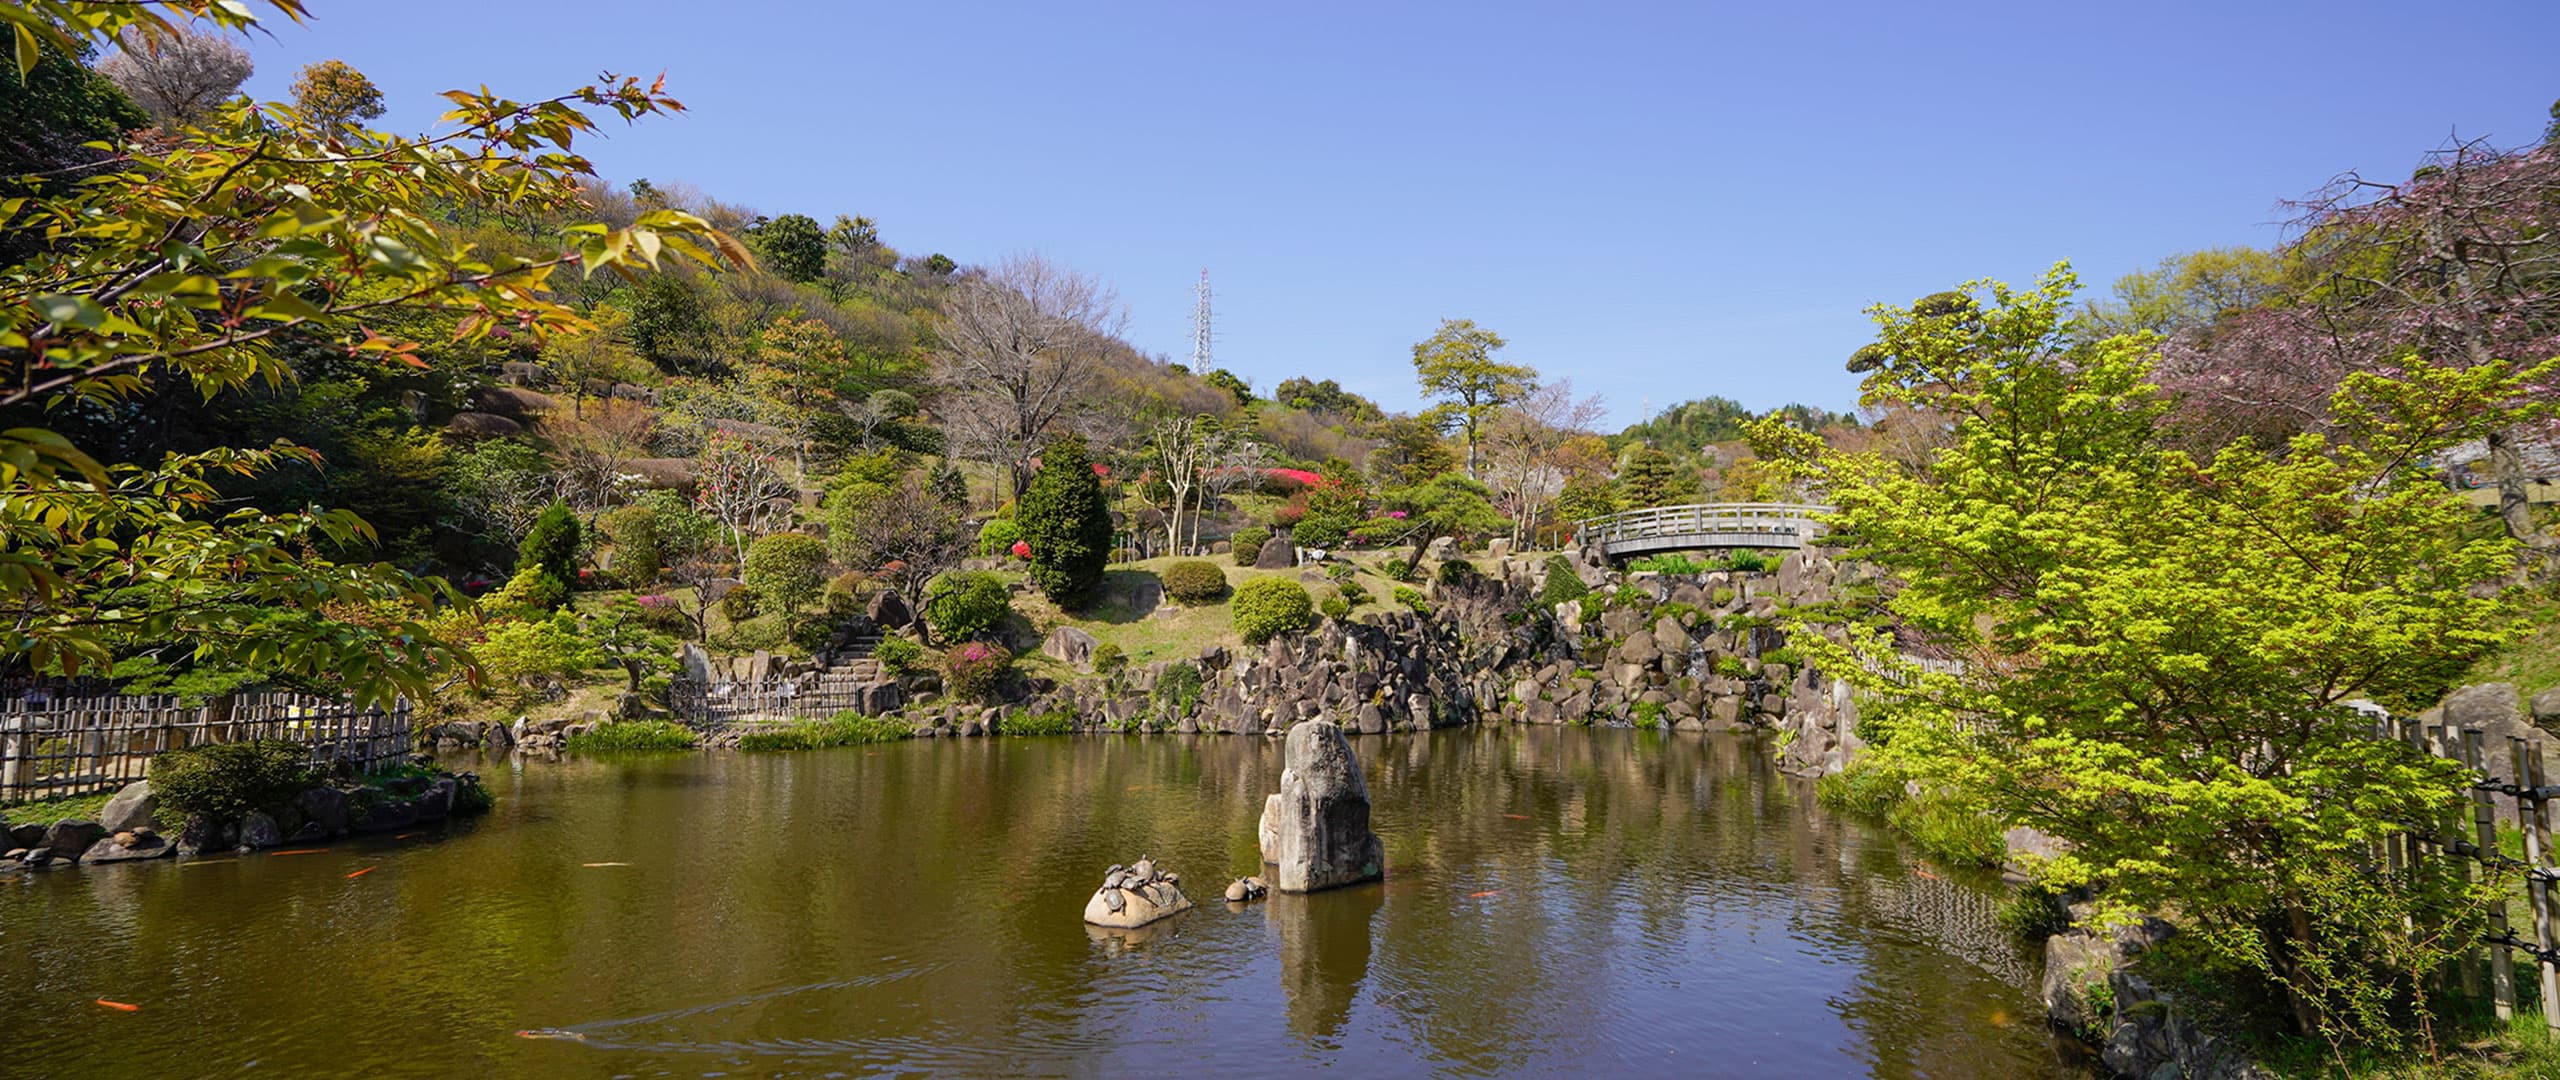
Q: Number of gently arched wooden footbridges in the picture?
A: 1